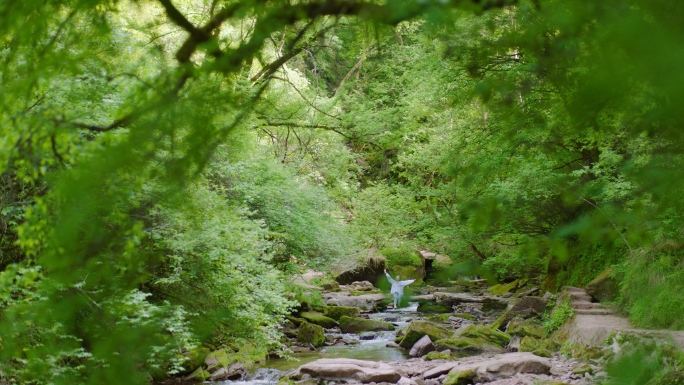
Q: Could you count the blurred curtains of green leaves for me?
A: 2